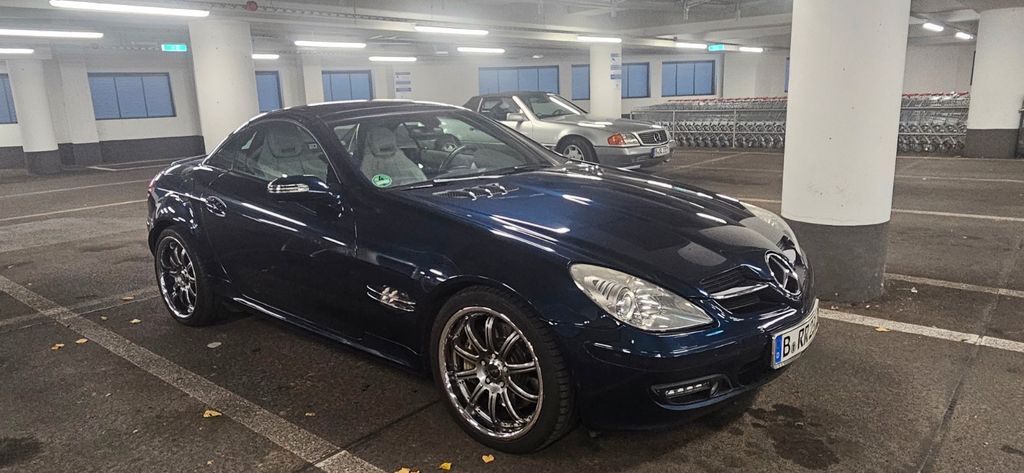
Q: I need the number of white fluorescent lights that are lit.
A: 13